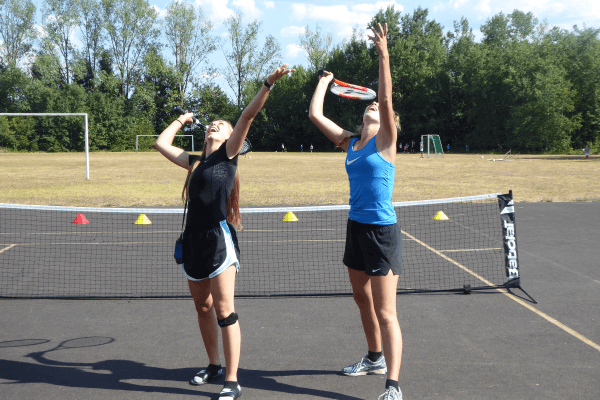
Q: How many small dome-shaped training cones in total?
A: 4